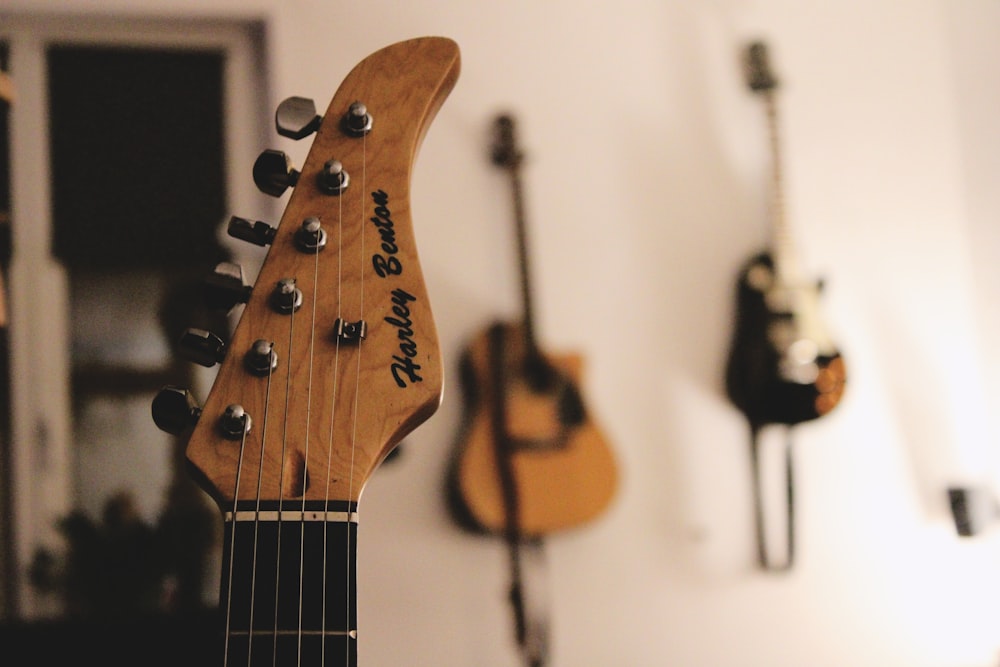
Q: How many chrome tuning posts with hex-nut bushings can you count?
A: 6